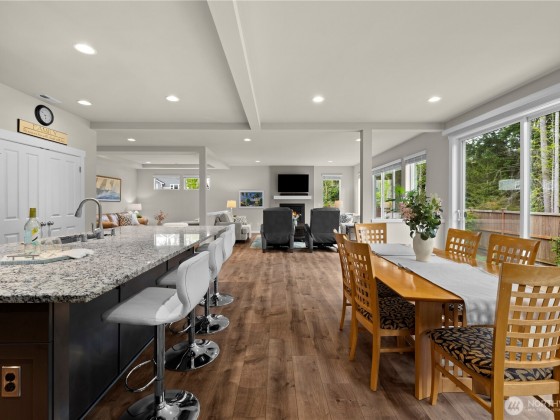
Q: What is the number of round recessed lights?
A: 11